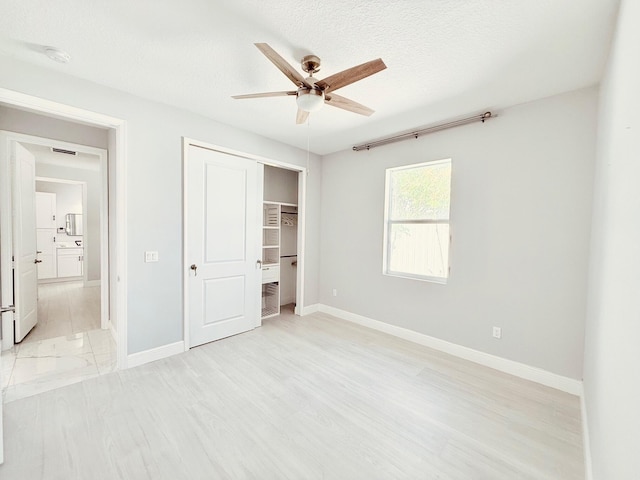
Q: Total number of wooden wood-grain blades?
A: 5